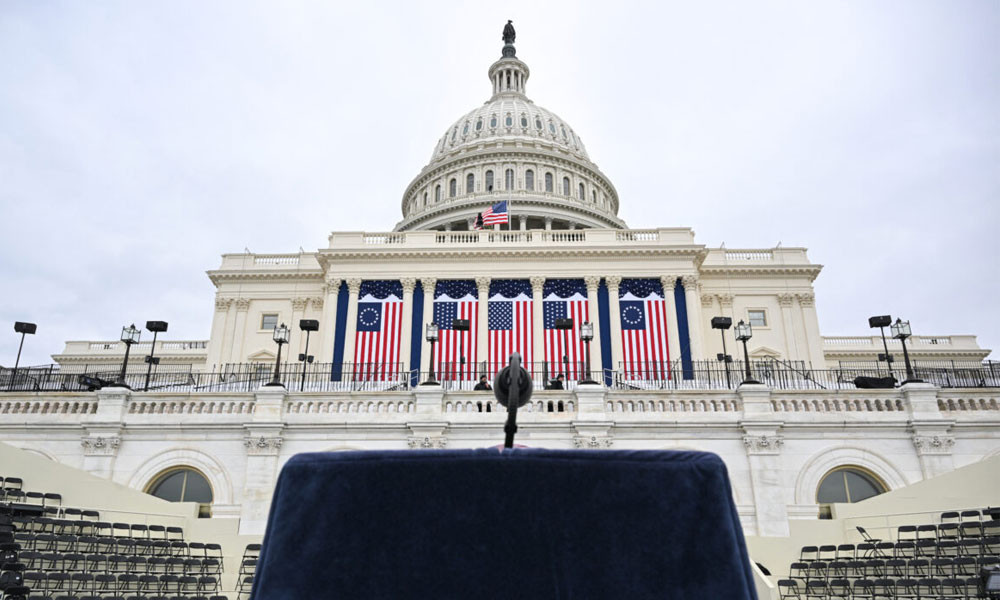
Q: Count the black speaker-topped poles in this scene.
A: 7